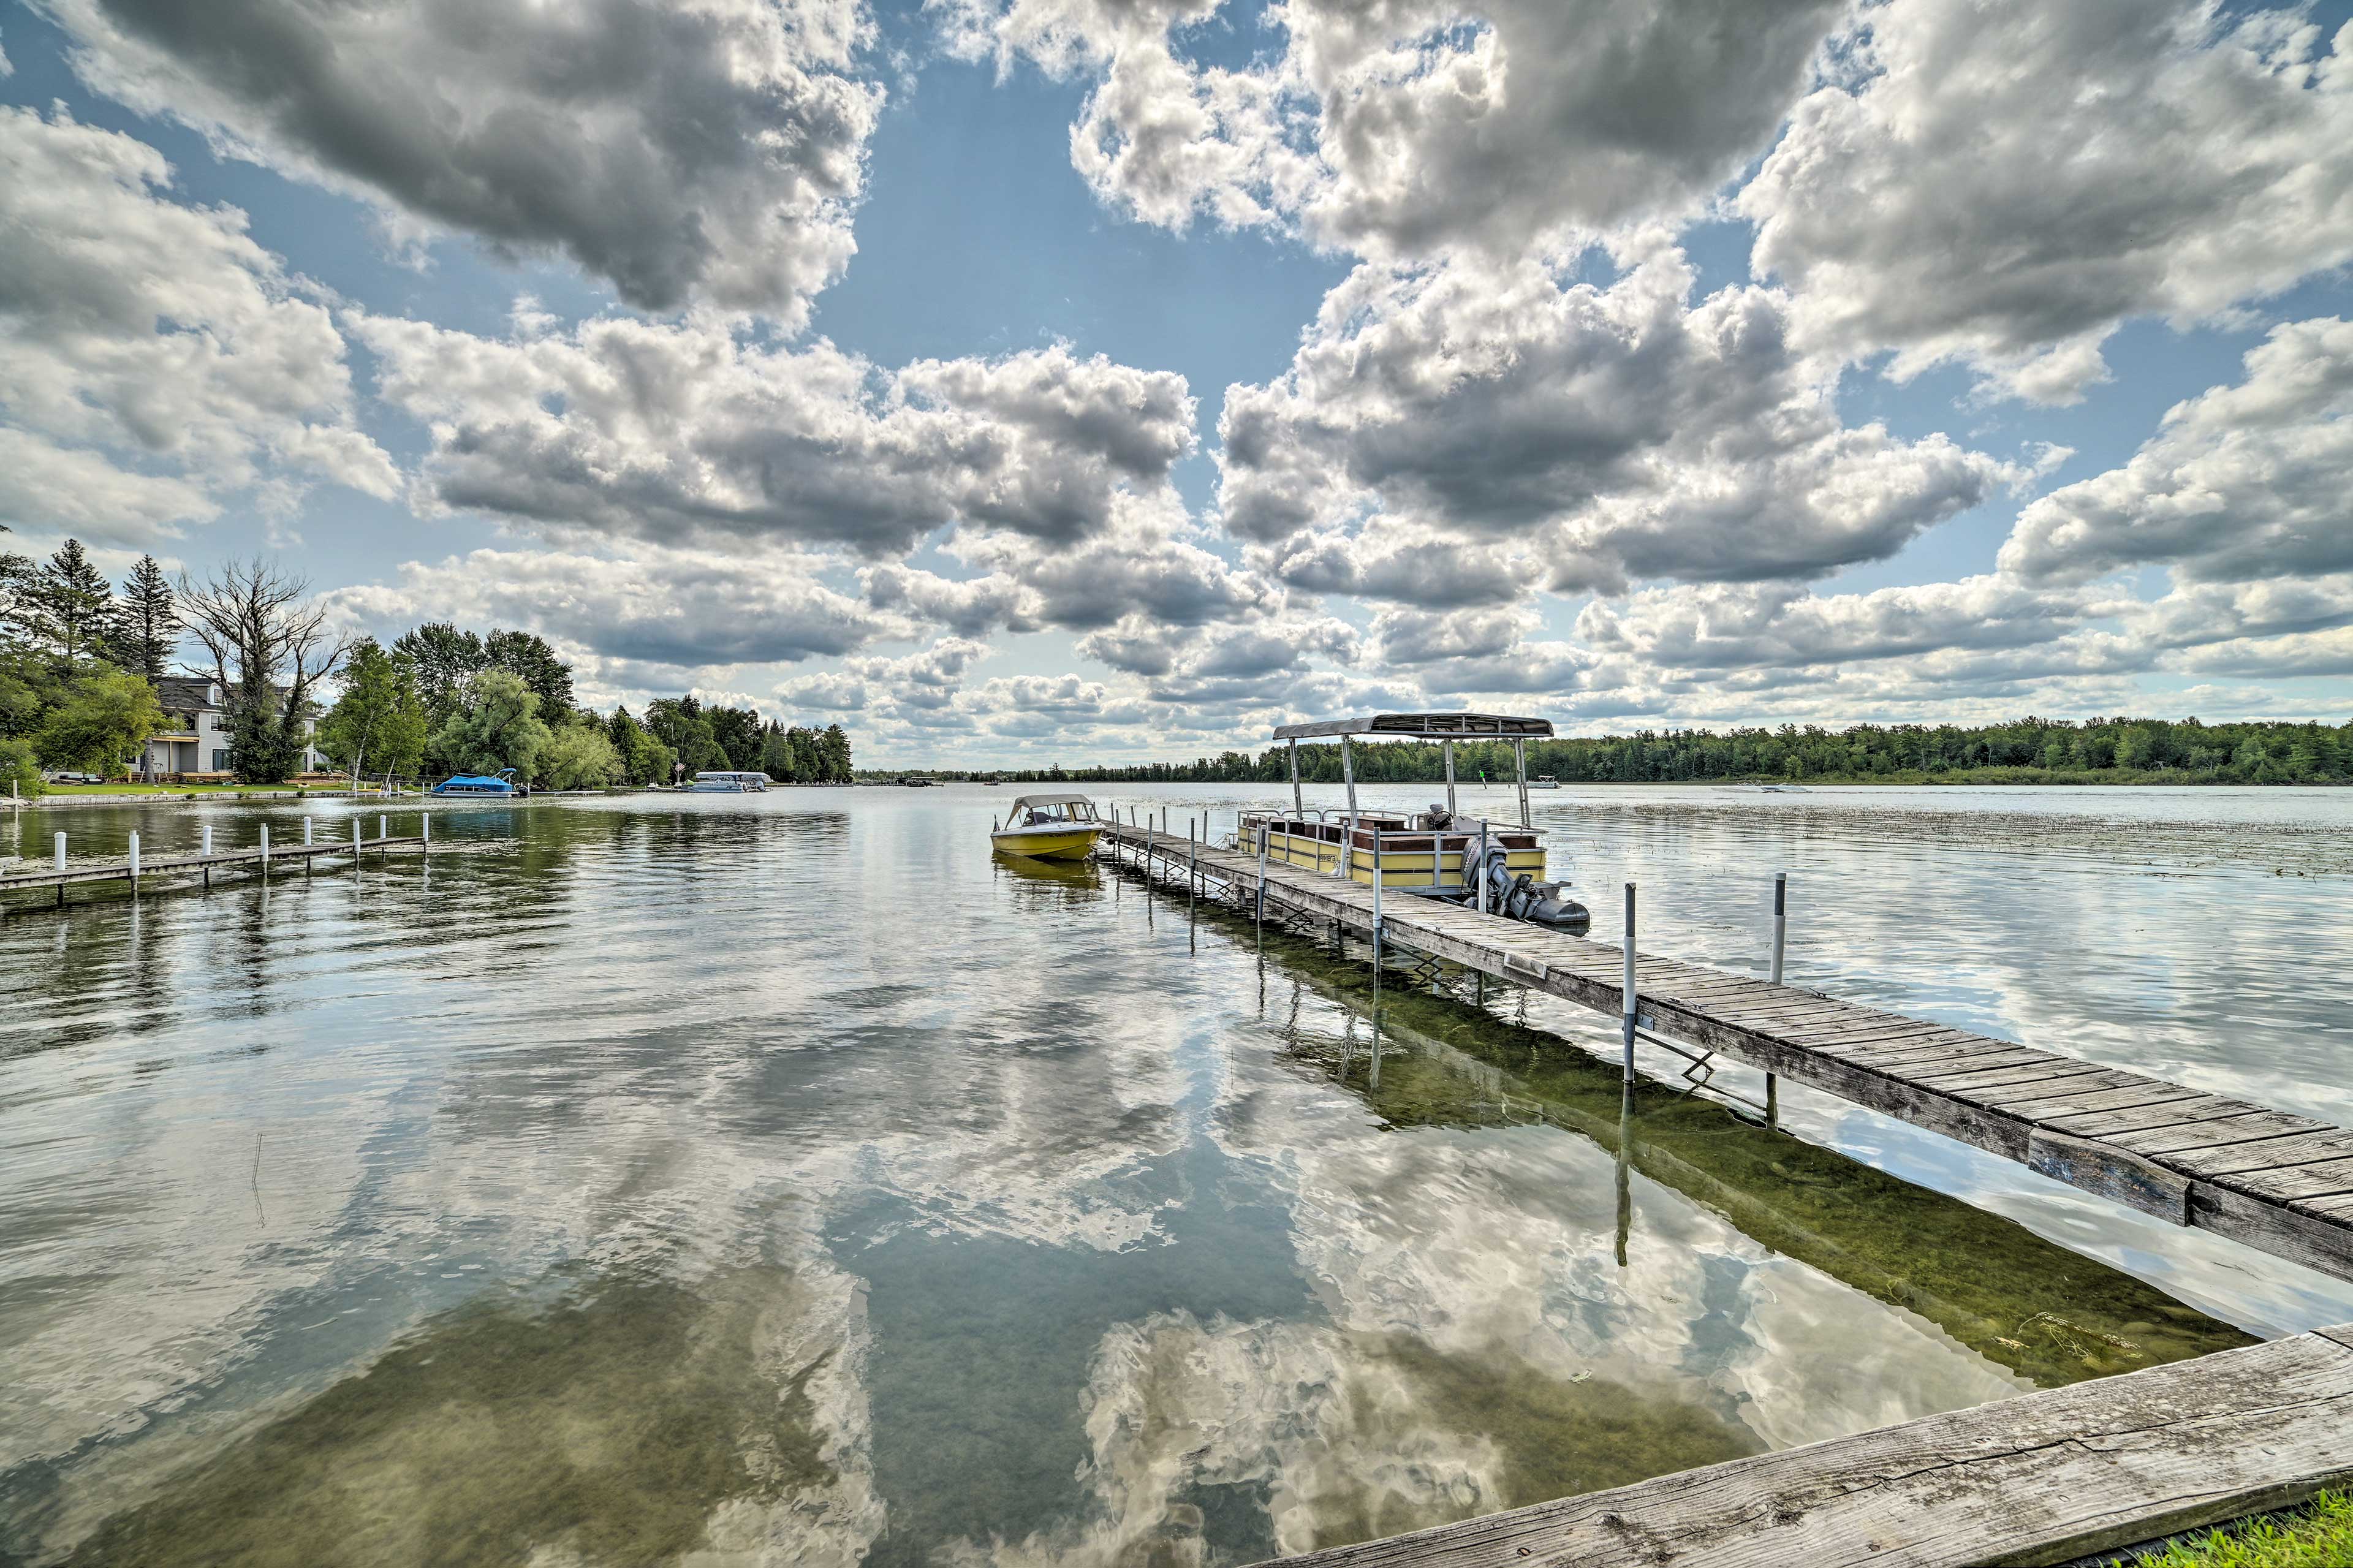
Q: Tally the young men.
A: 0